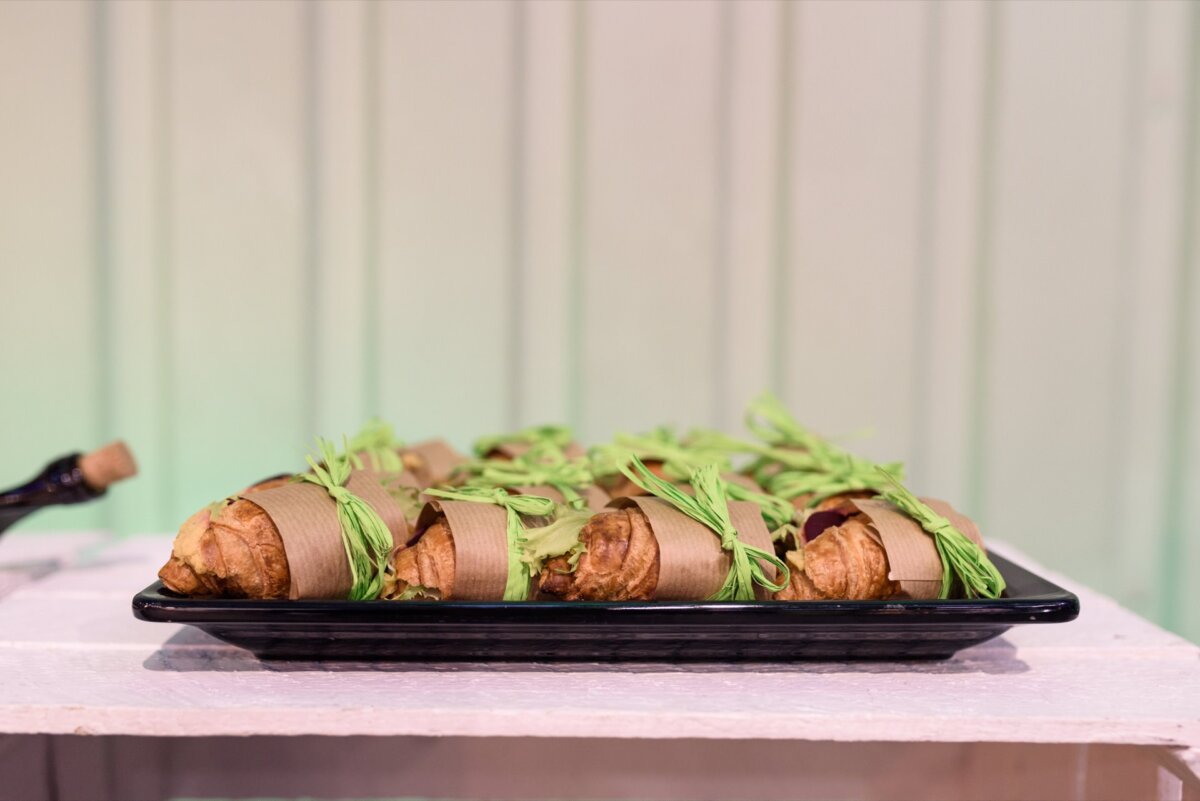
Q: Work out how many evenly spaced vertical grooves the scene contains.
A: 6